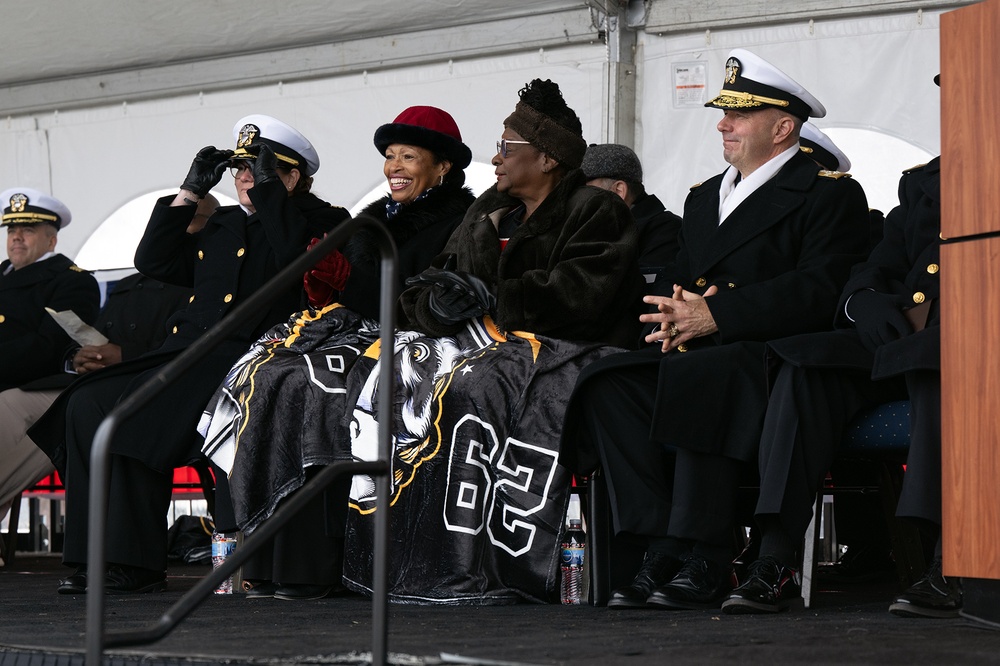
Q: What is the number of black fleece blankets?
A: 2